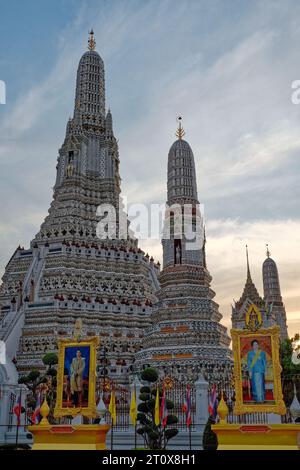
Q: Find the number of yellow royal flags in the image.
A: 3